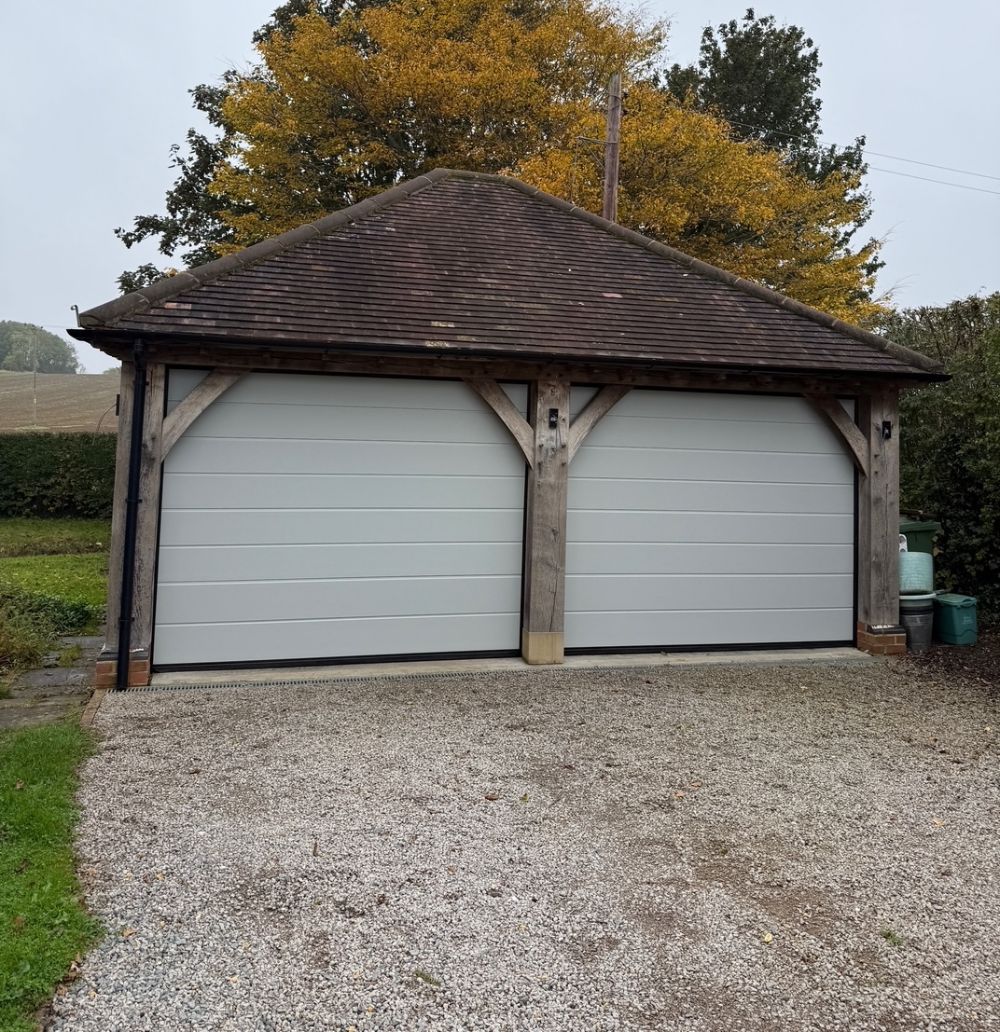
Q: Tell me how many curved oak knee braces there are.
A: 4